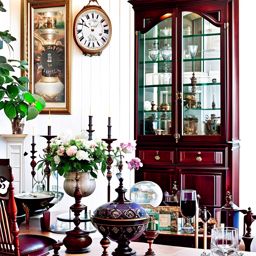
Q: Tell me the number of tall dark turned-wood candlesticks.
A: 4